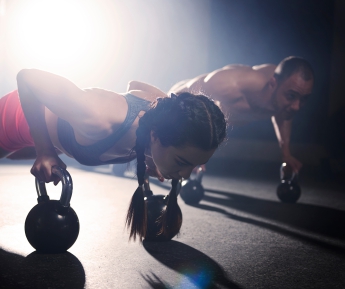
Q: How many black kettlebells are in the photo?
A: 4